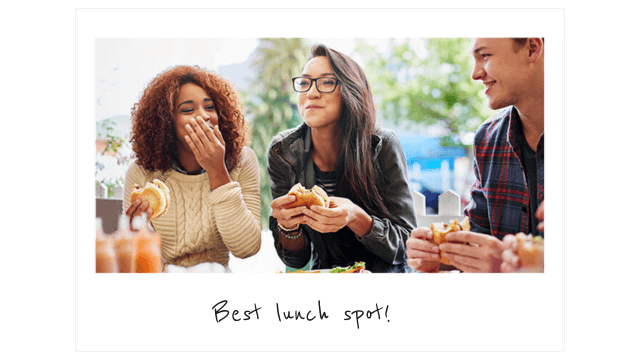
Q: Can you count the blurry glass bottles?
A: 3